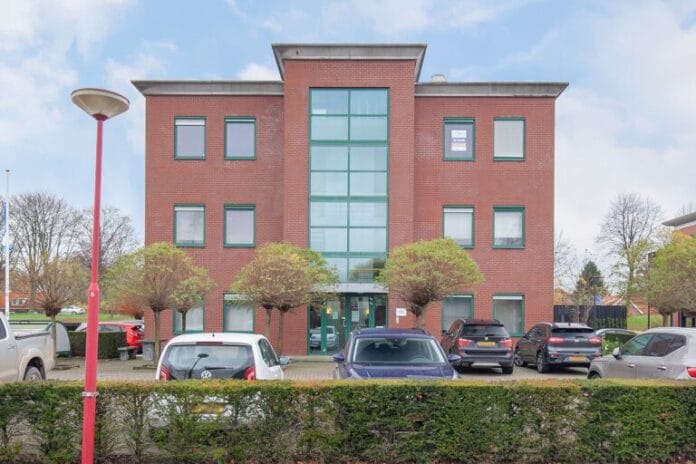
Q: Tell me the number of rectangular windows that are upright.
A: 12